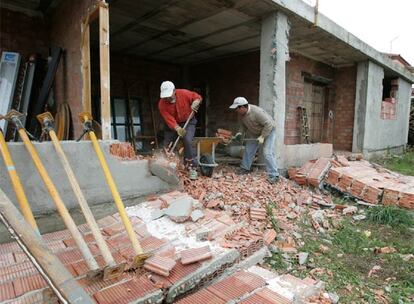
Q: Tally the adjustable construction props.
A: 4